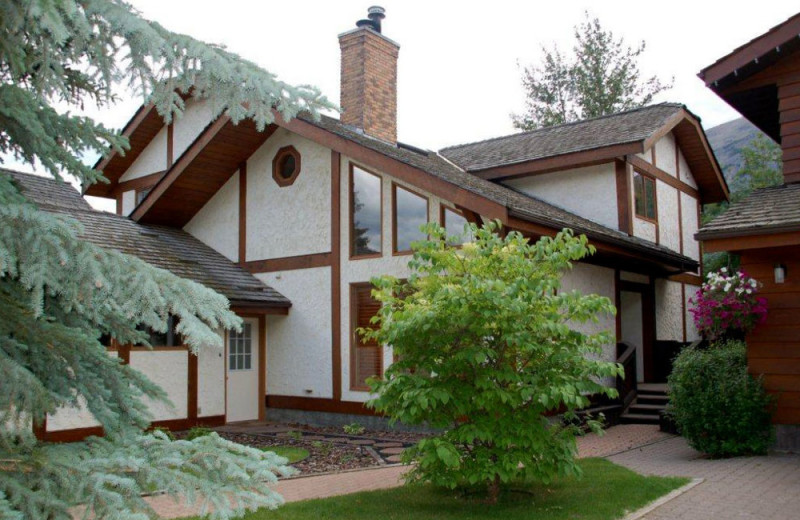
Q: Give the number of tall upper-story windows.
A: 3